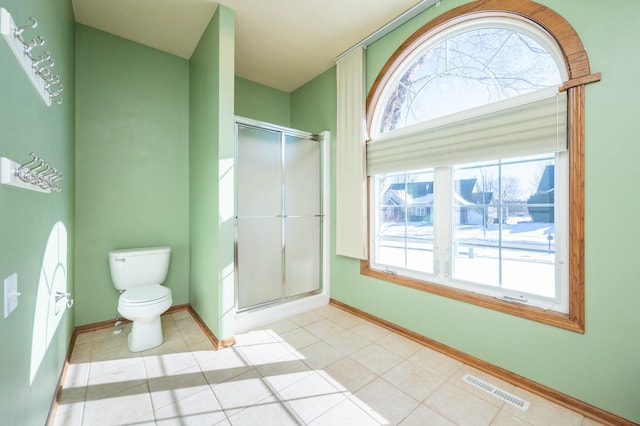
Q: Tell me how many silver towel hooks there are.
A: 12